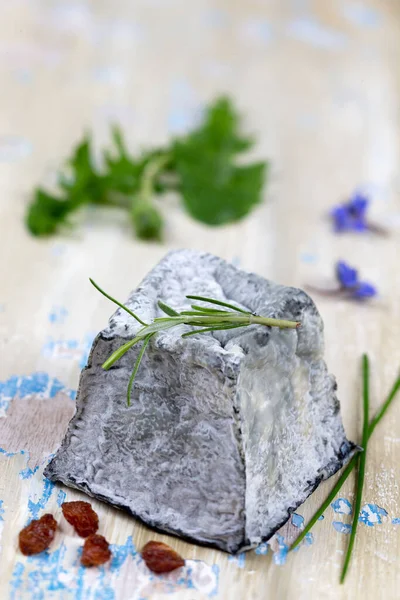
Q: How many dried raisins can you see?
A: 4